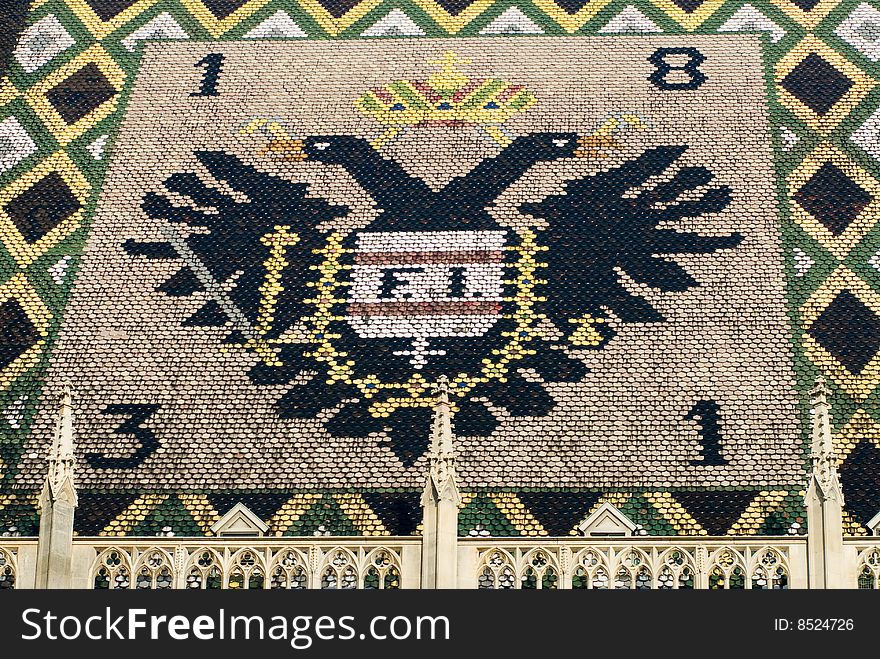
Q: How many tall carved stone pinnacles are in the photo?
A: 3